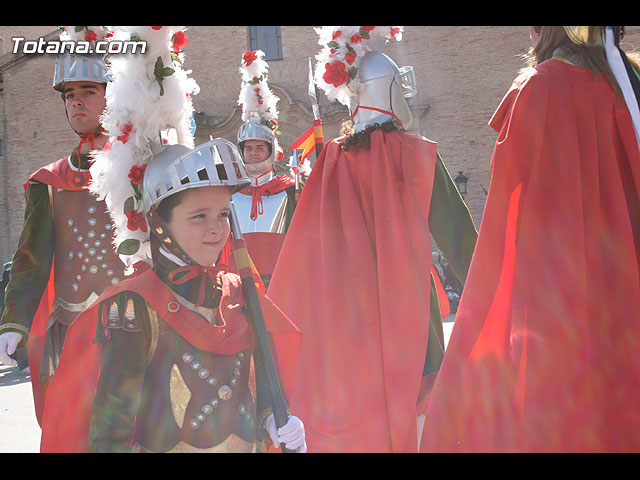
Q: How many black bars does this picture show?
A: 2